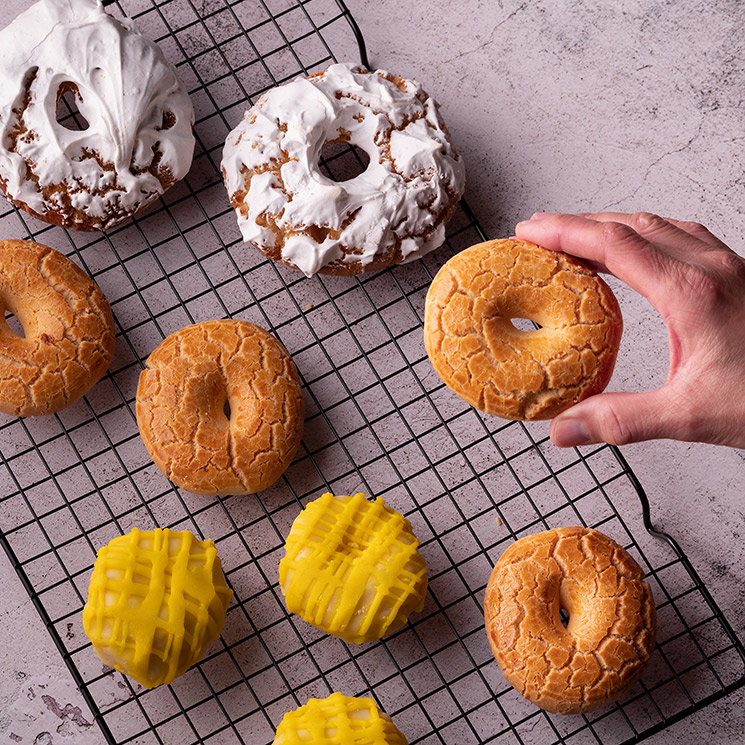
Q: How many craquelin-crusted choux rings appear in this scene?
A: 4